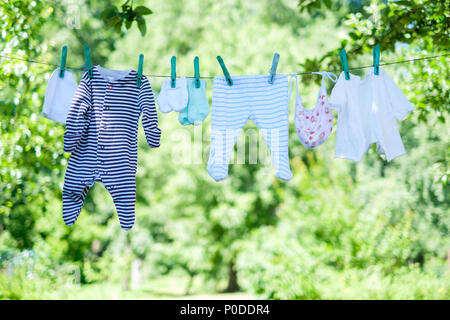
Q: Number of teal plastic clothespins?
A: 8